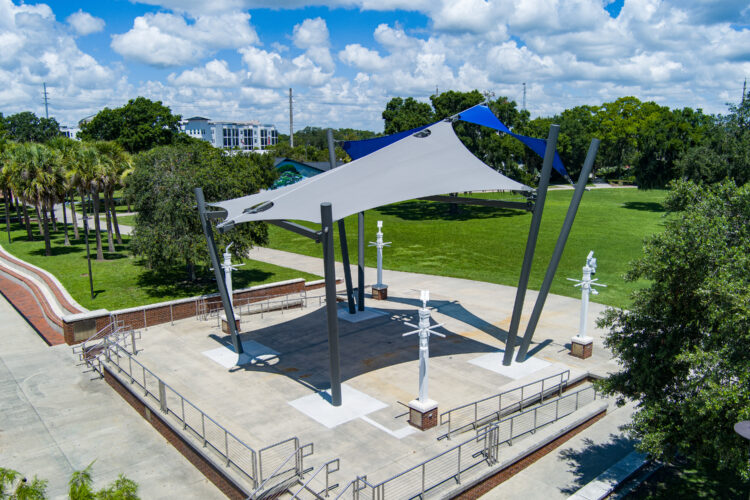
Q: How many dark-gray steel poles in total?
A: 6